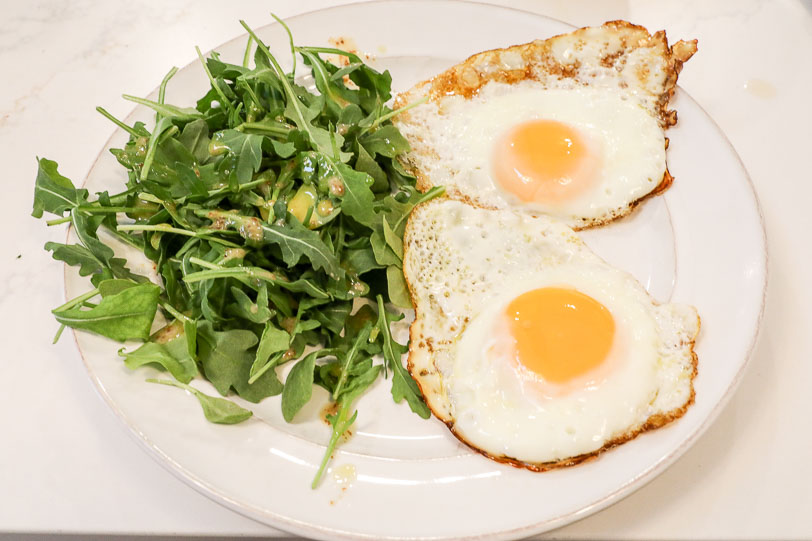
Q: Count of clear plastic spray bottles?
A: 0